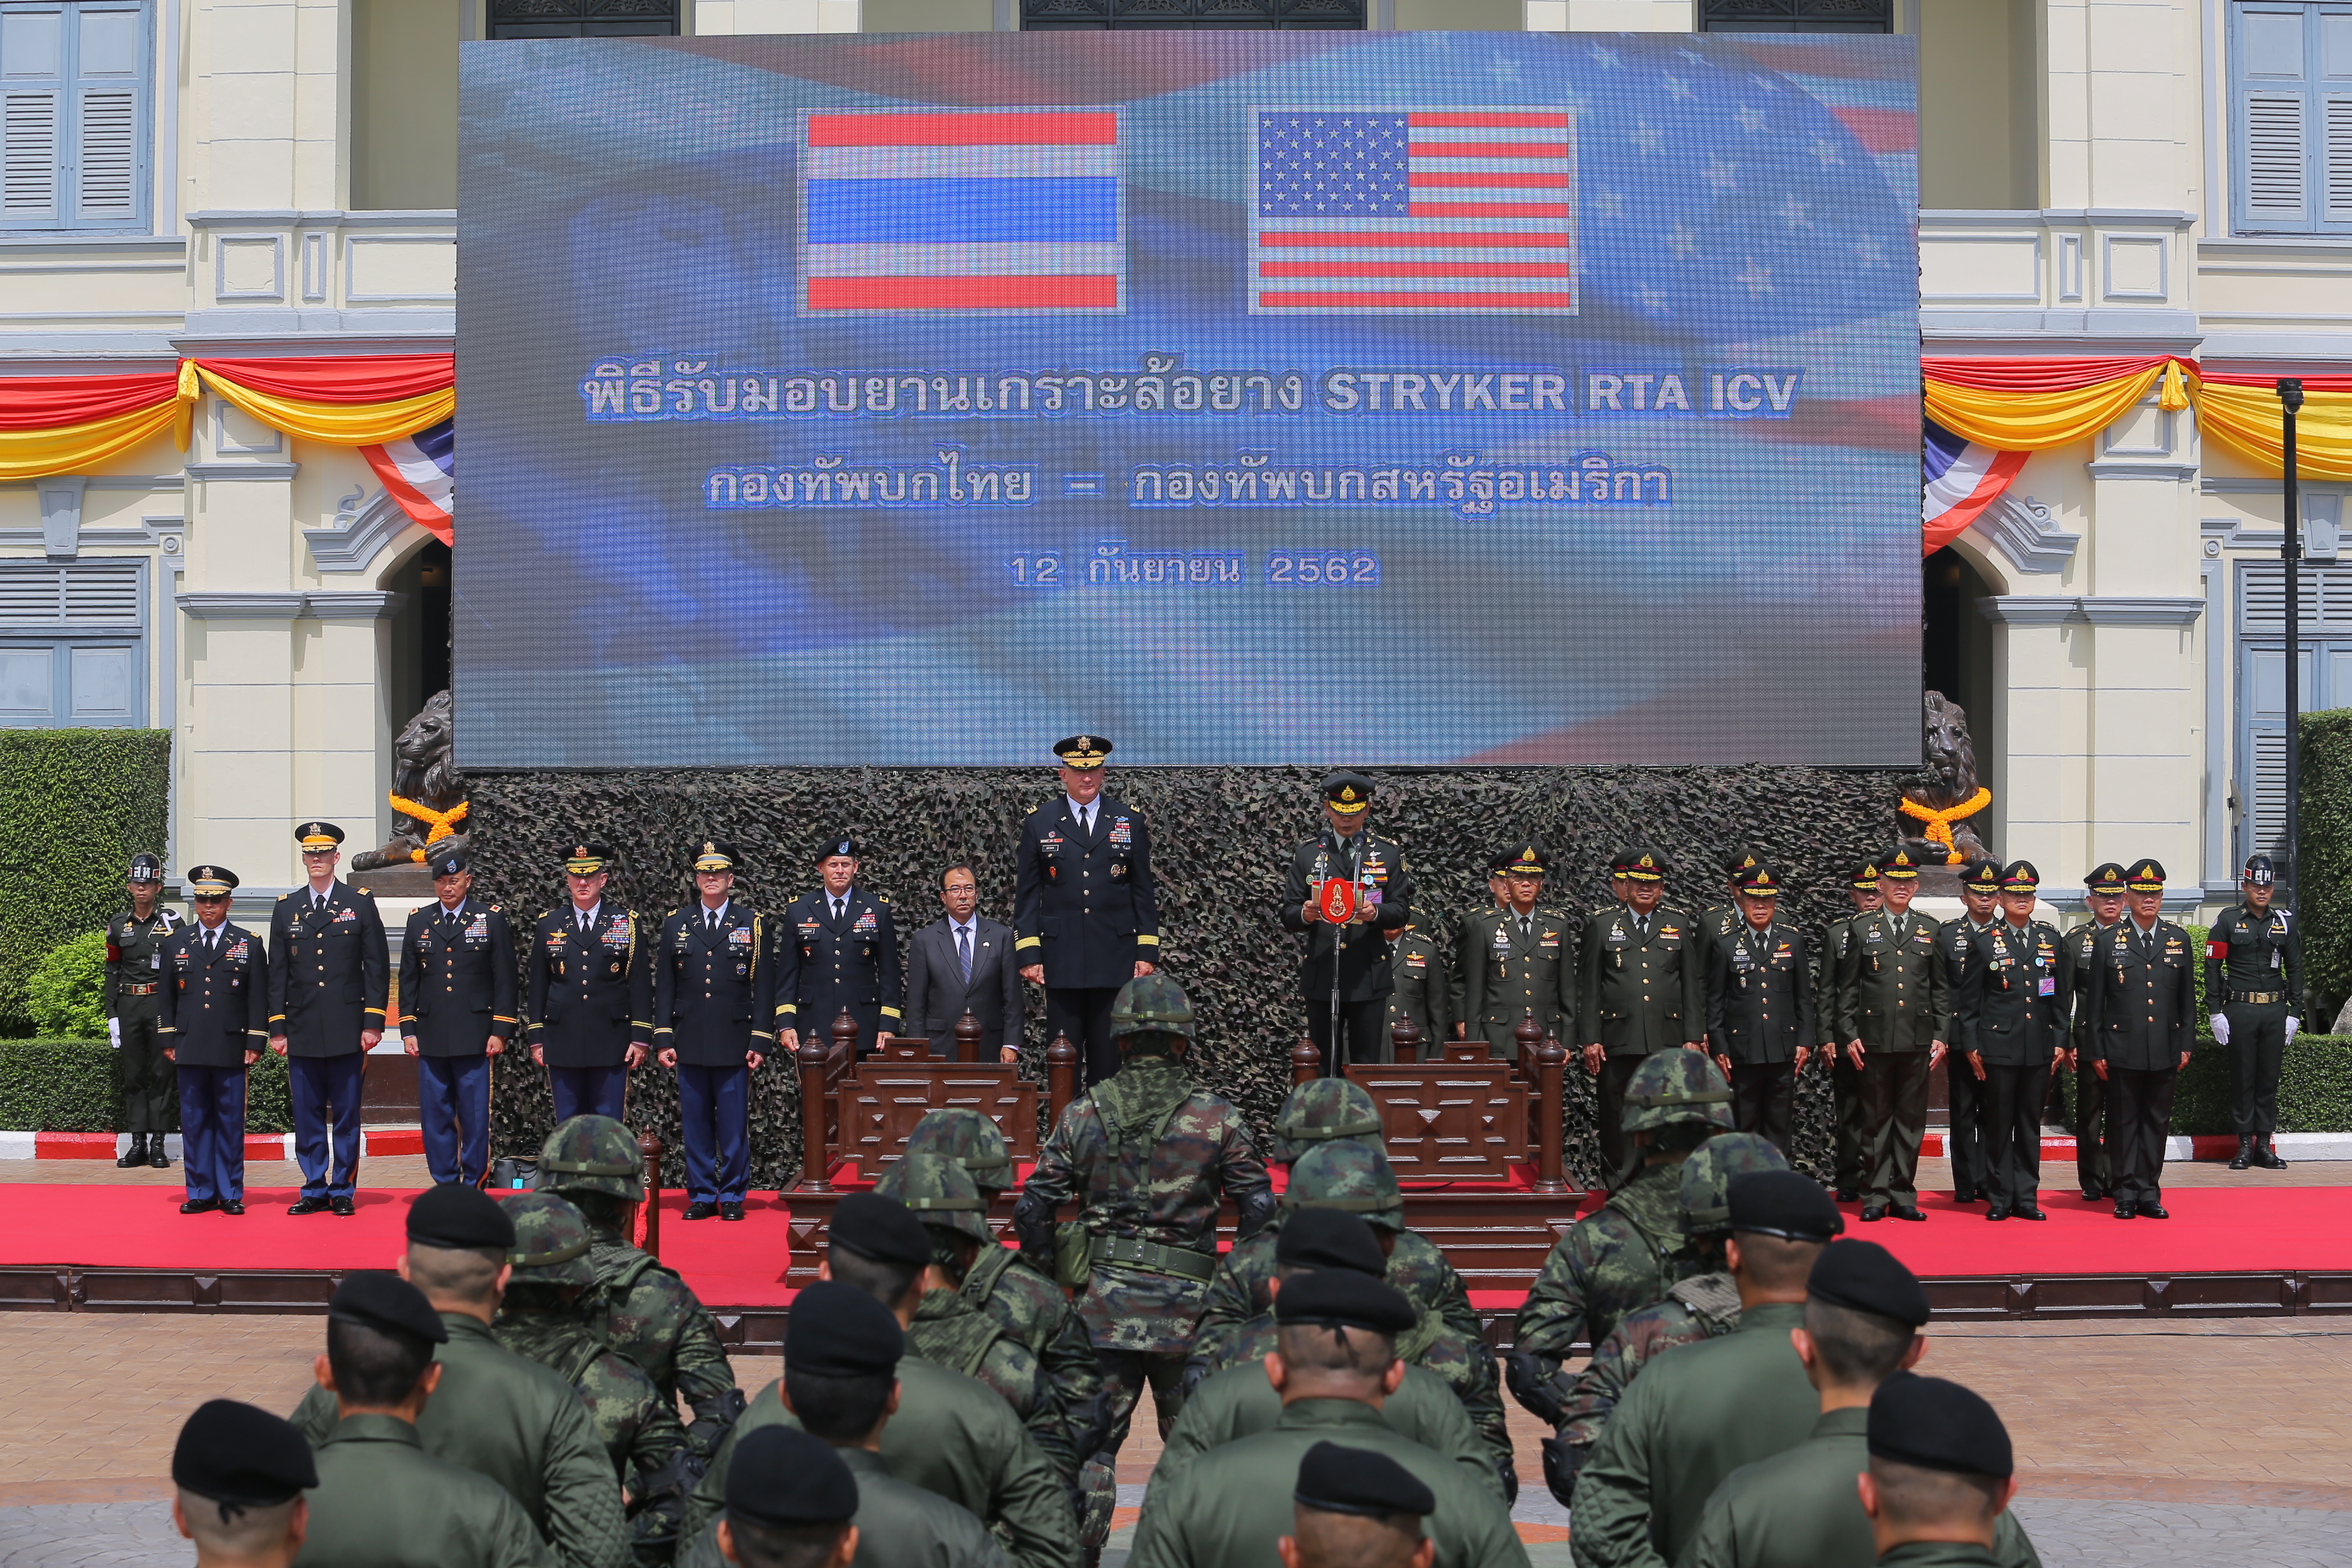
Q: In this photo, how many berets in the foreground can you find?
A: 12